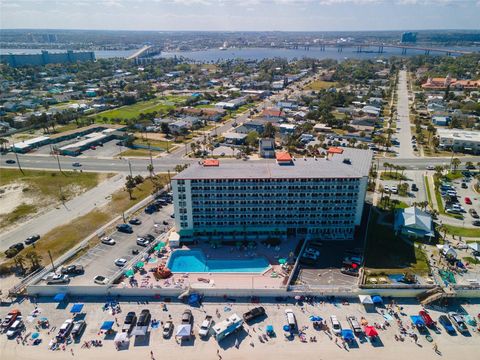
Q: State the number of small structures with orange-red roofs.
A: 3